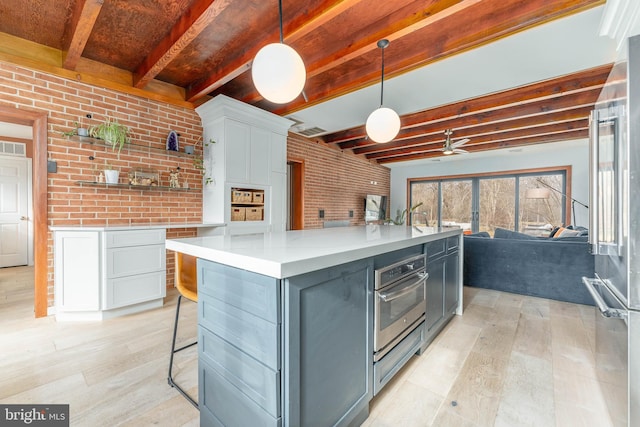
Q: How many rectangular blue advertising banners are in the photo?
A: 0